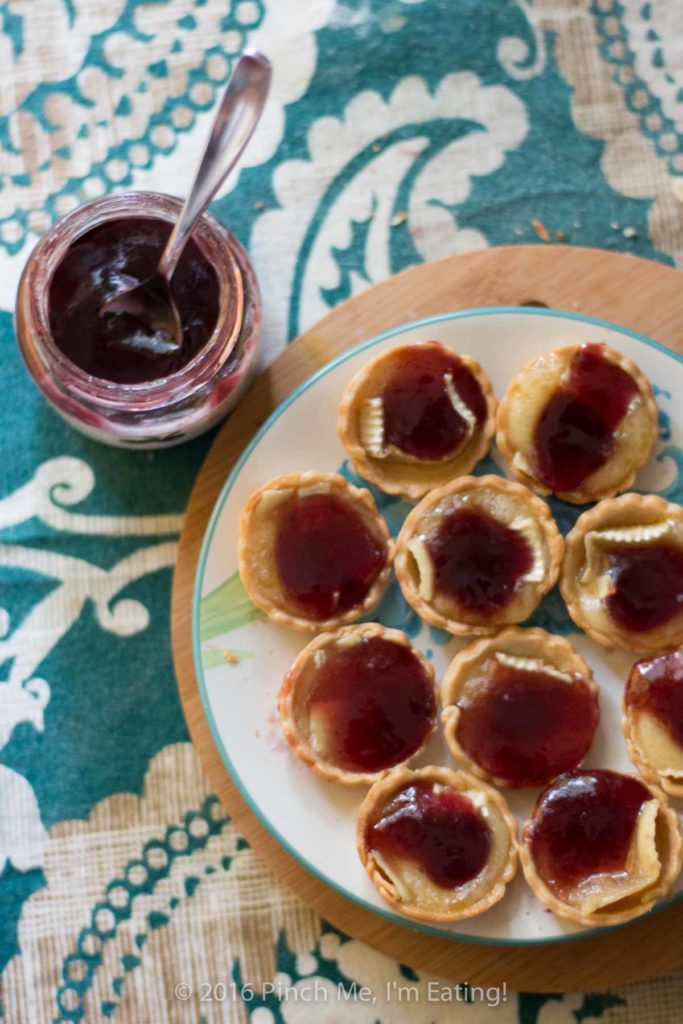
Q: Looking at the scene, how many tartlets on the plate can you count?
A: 10